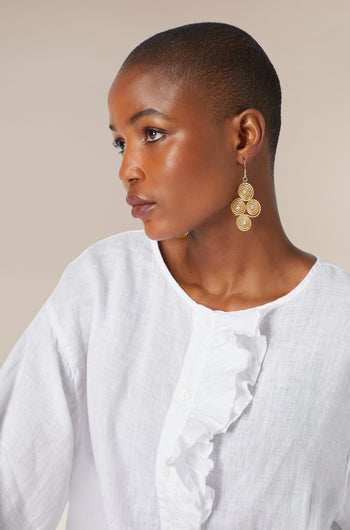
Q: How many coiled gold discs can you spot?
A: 4